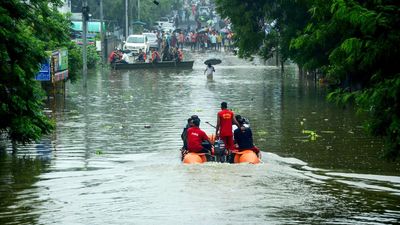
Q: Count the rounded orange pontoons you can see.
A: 2